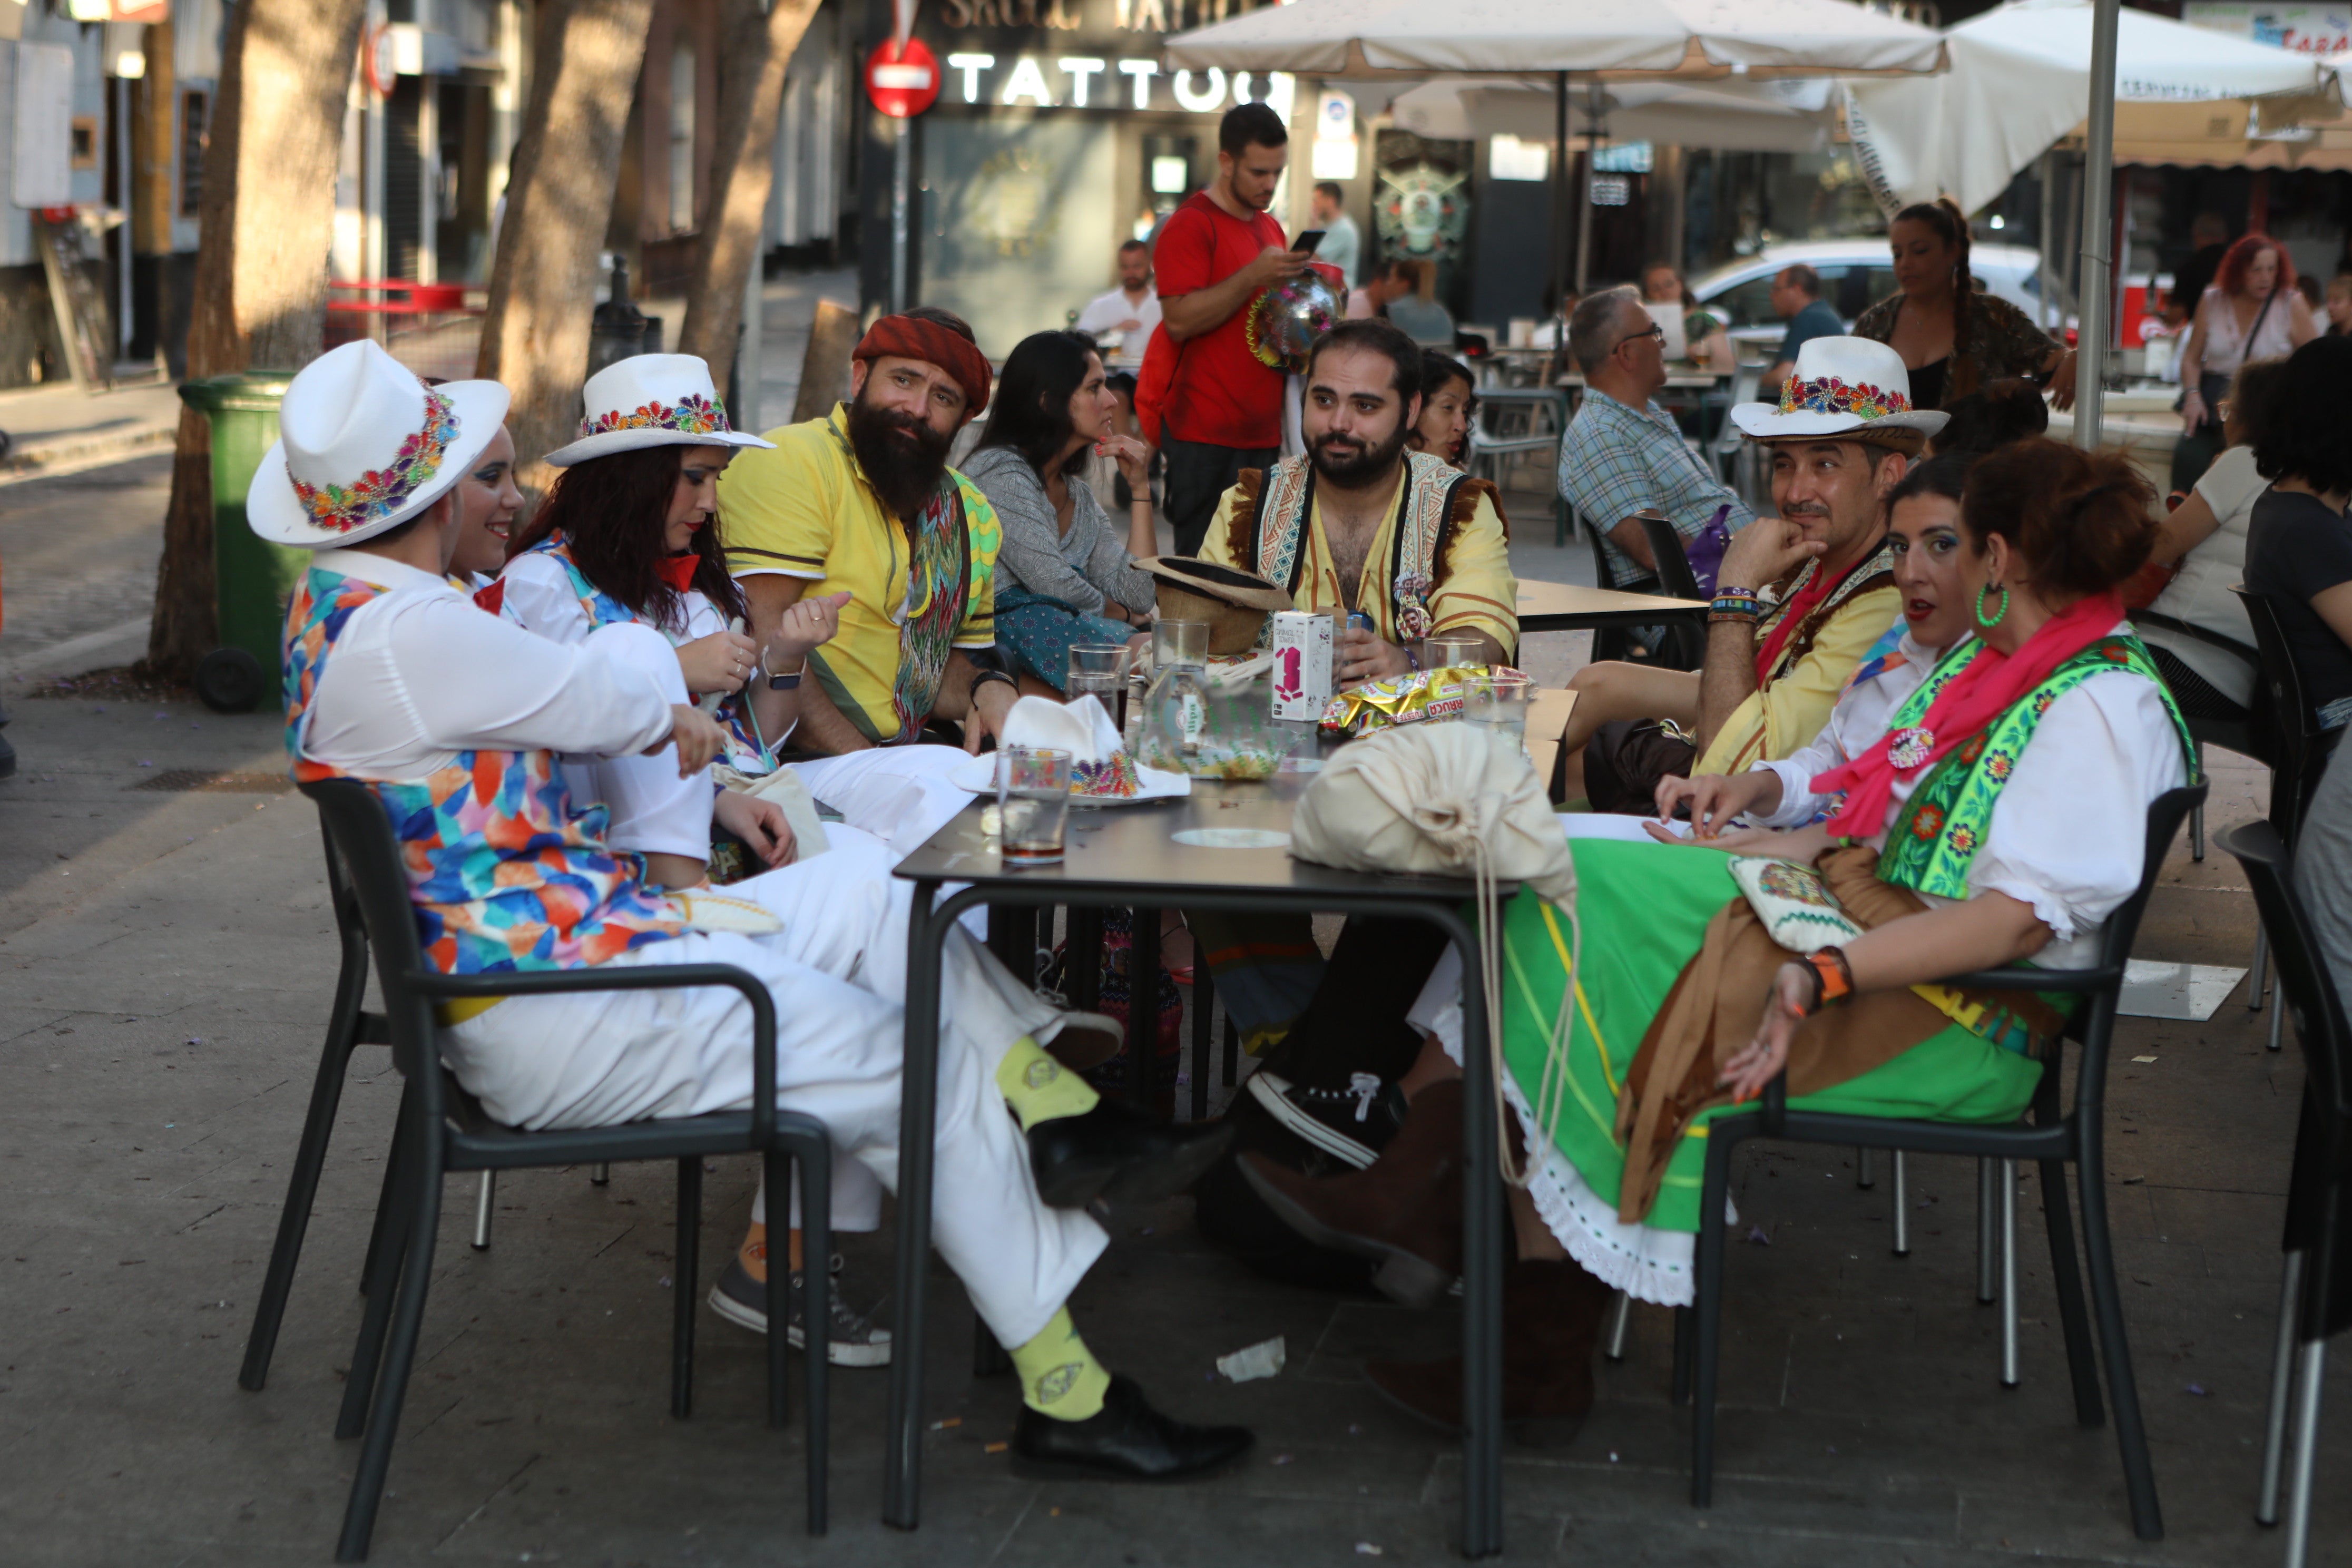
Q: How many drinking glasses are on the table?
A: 6